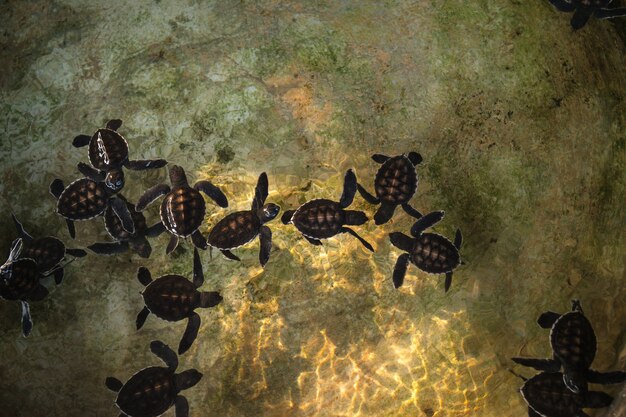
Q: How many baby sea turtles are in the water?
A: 15